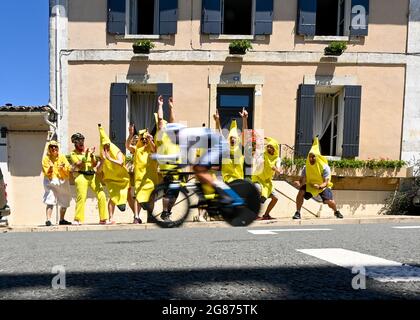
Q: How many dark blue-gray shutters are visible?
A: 10